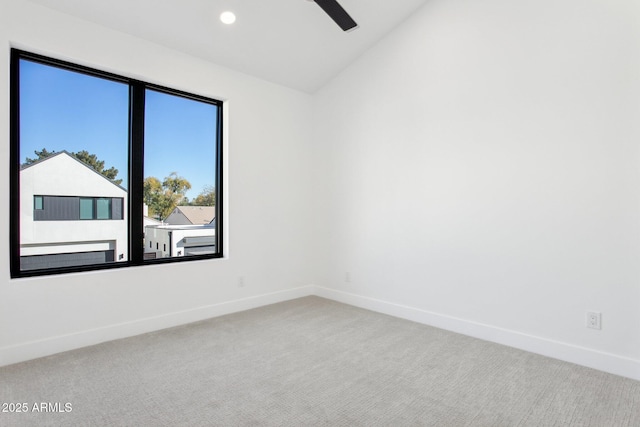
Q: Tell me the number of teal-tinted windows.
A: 3